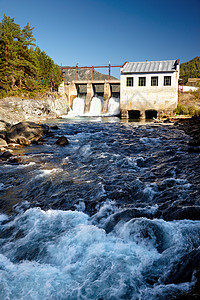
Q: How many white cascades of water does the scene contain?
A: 3